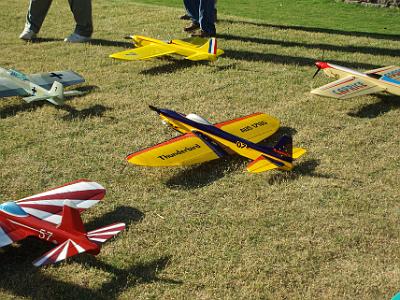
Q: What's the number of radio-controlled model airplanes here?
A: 5